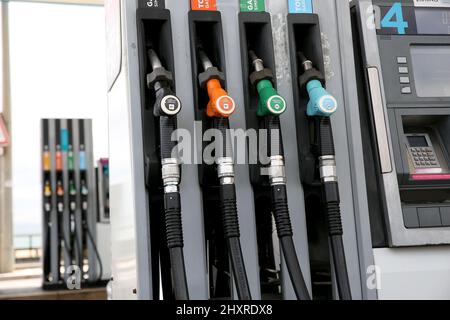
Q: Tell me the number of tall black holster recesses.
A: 4